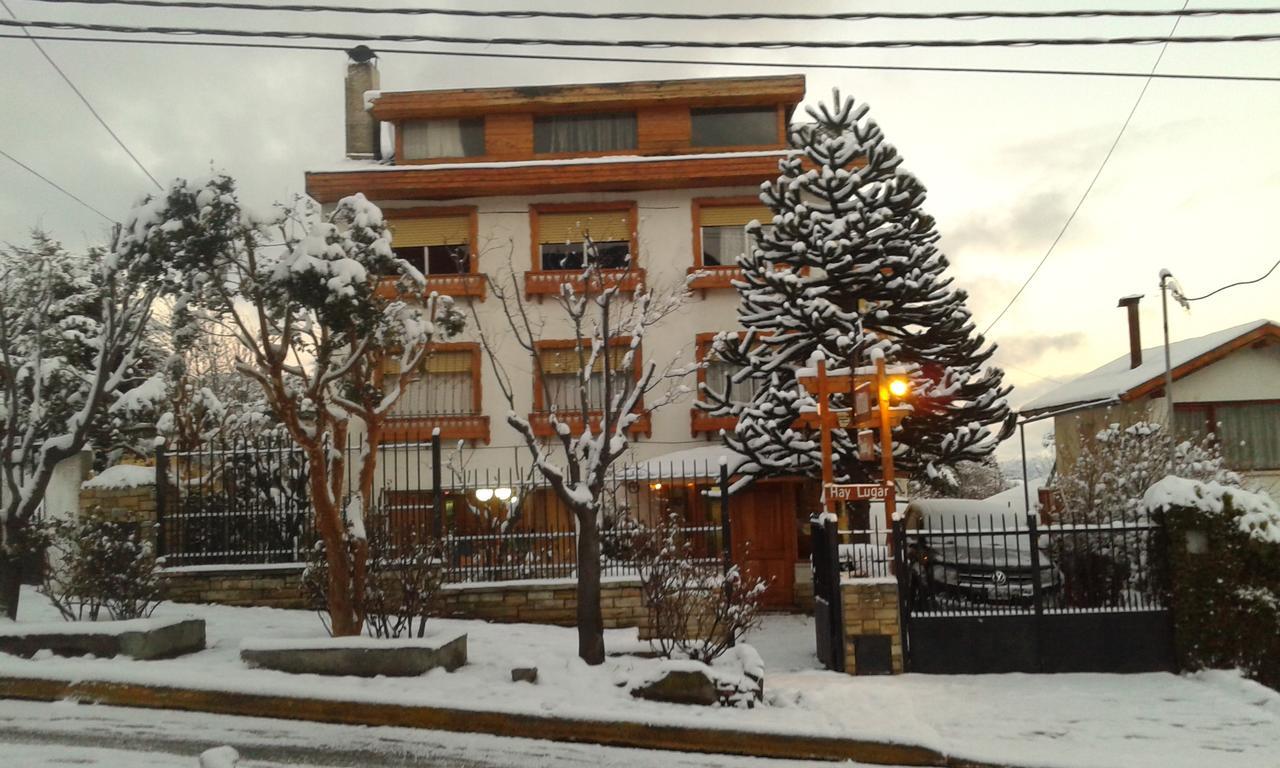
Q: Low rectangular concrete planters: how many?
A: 2